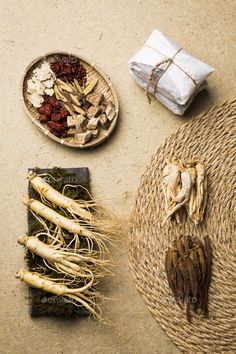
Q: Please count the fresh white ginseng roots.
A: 4